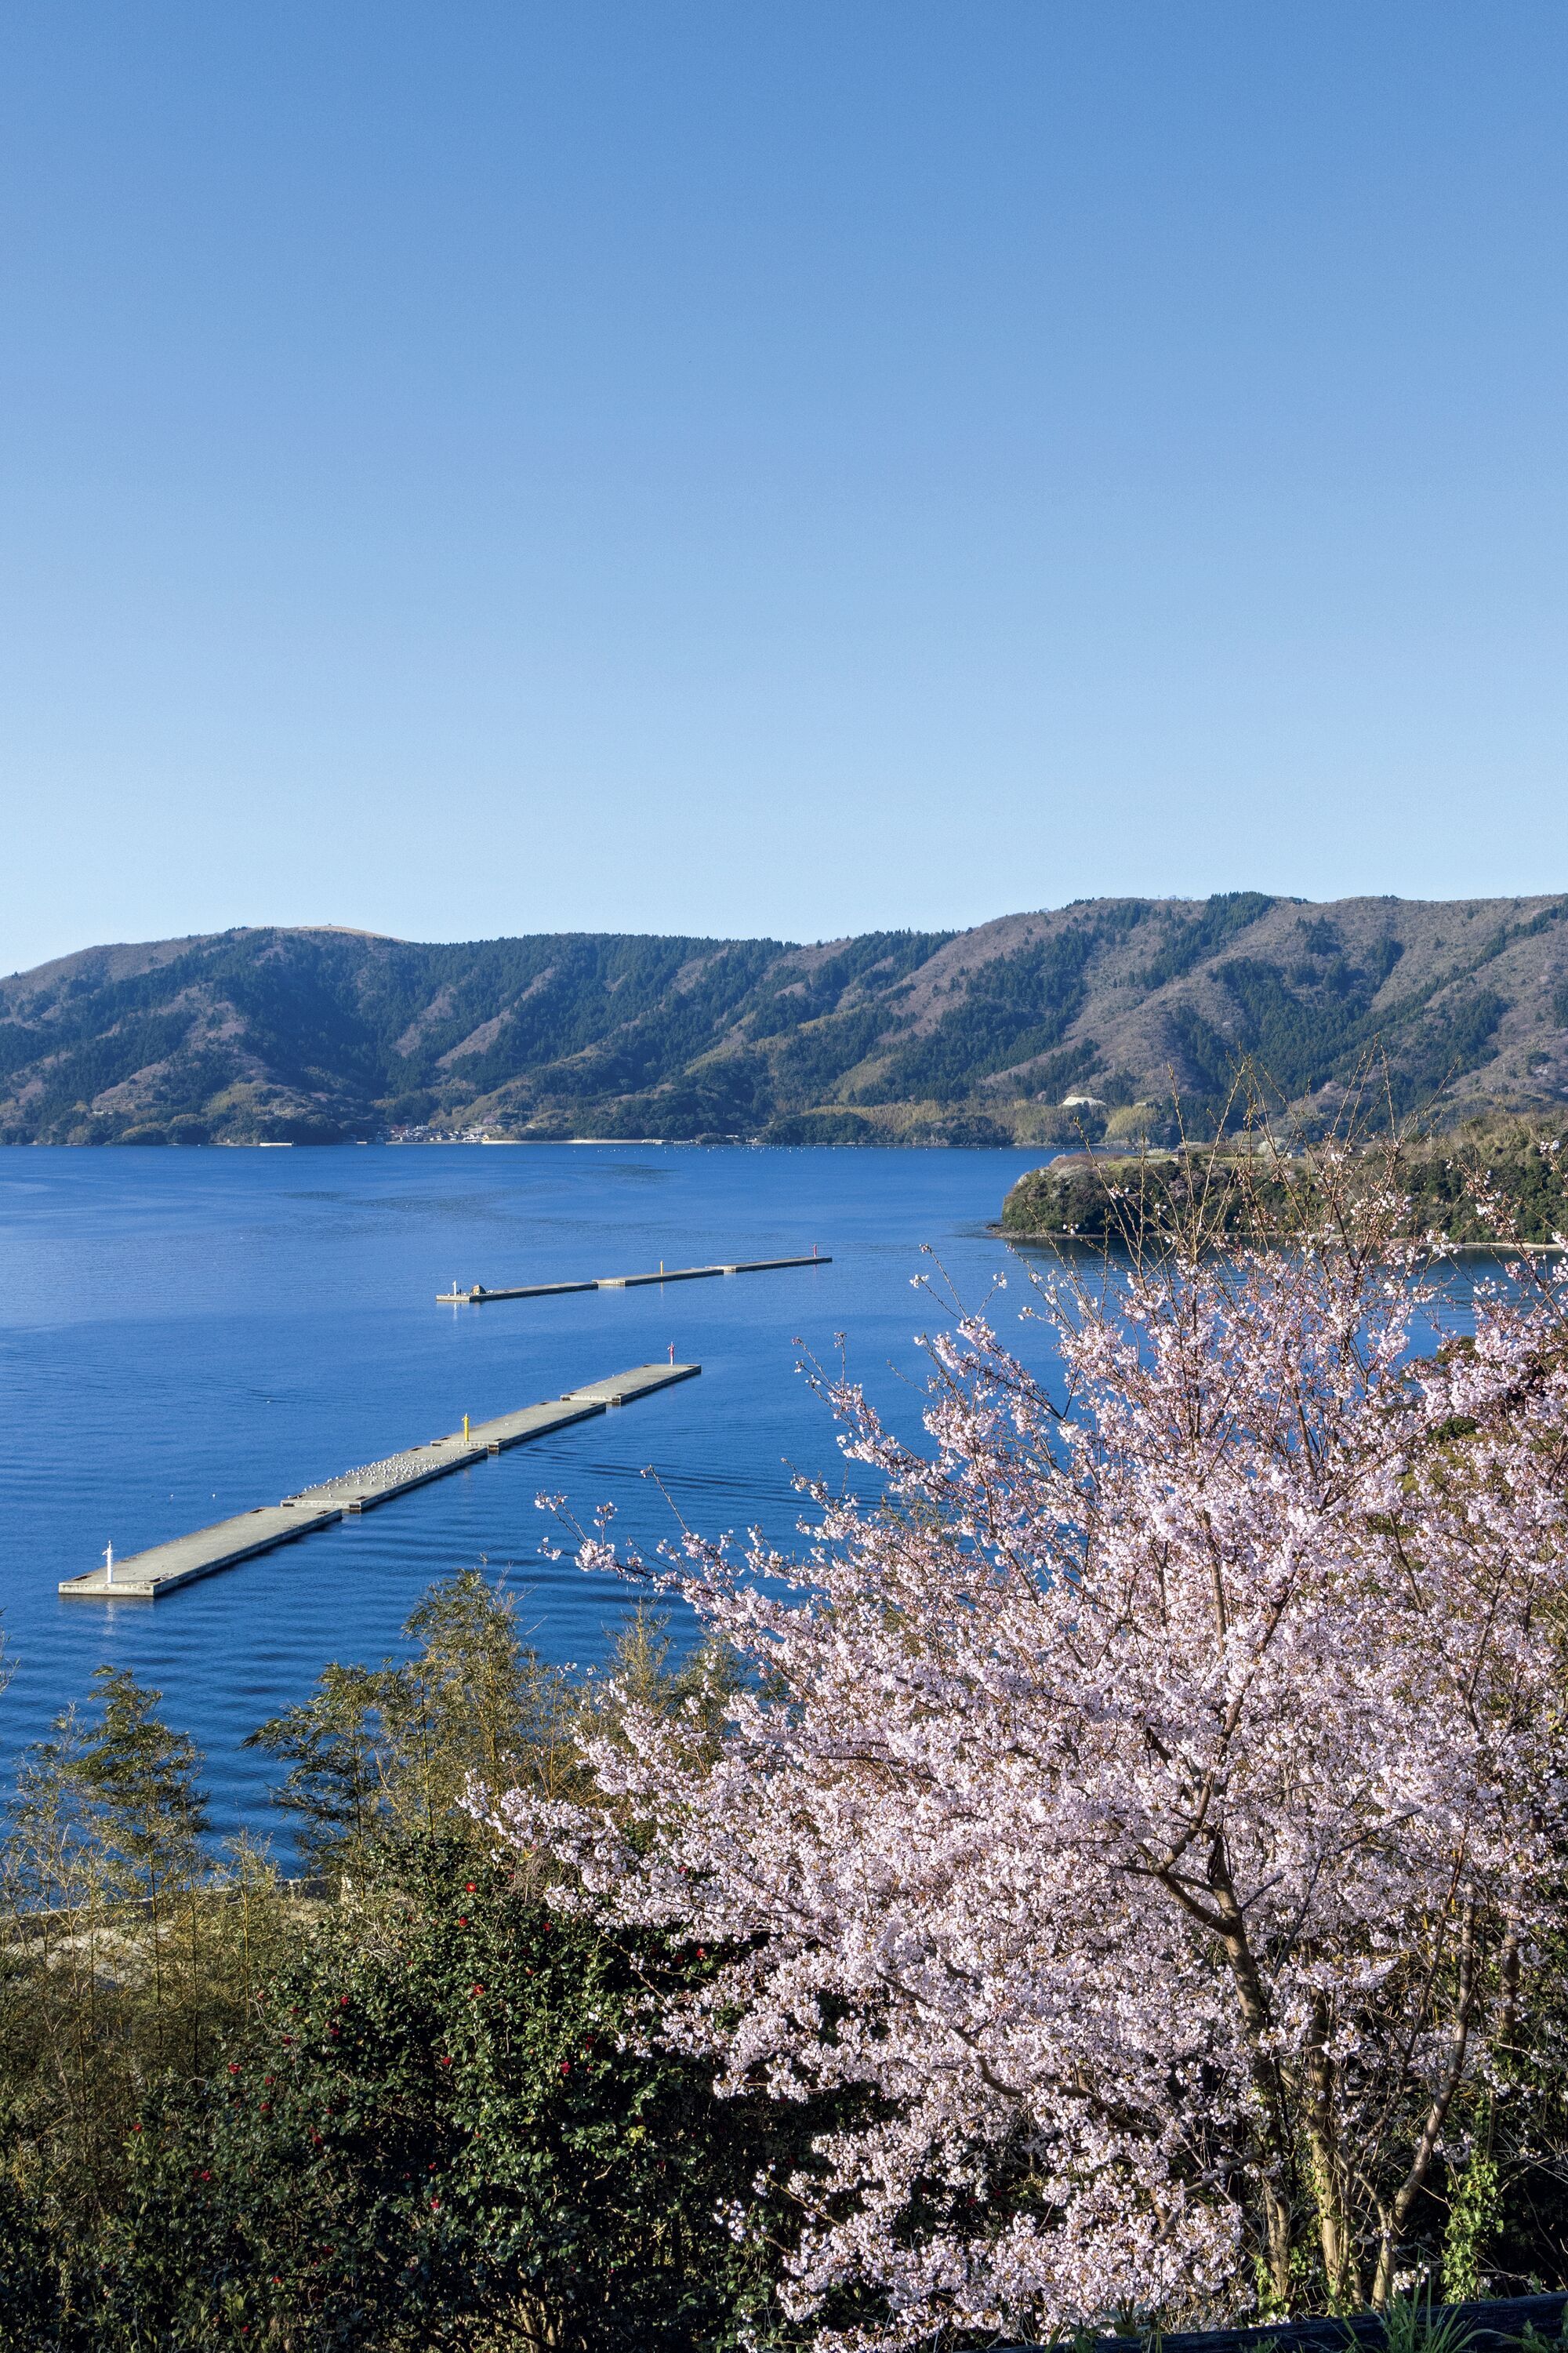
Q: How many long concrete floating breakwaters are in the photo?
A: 2